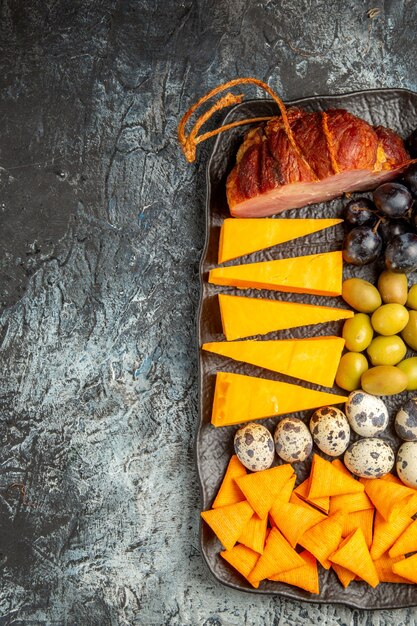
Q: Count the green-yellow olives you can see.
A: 10